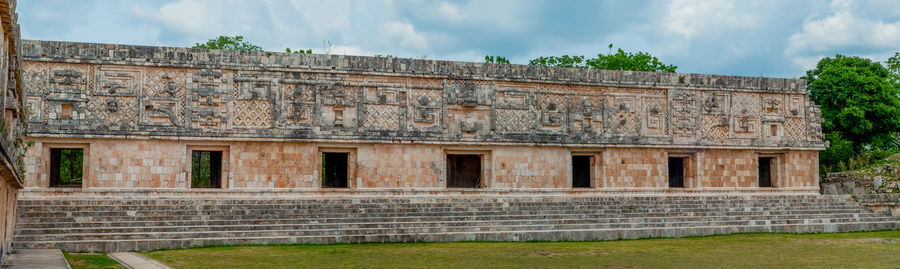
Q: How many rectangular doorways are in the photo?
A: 7